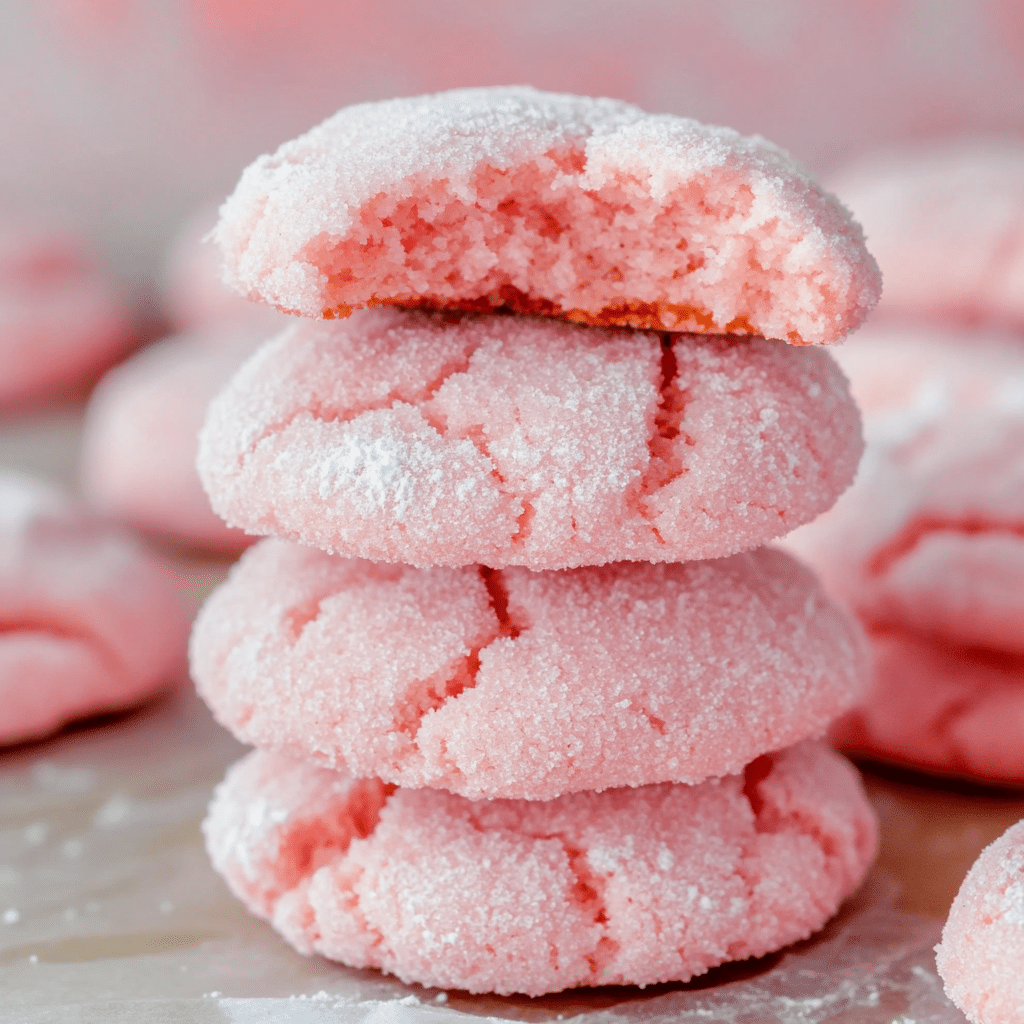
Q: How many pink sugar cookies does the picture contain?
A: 12